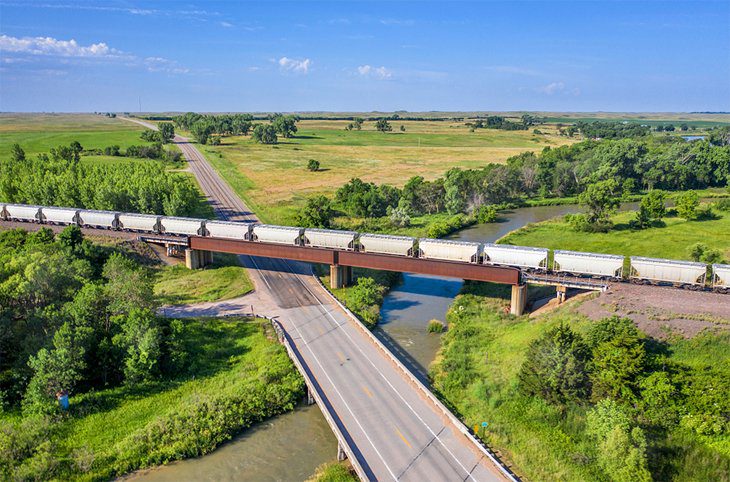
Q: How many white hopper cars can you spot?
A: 15